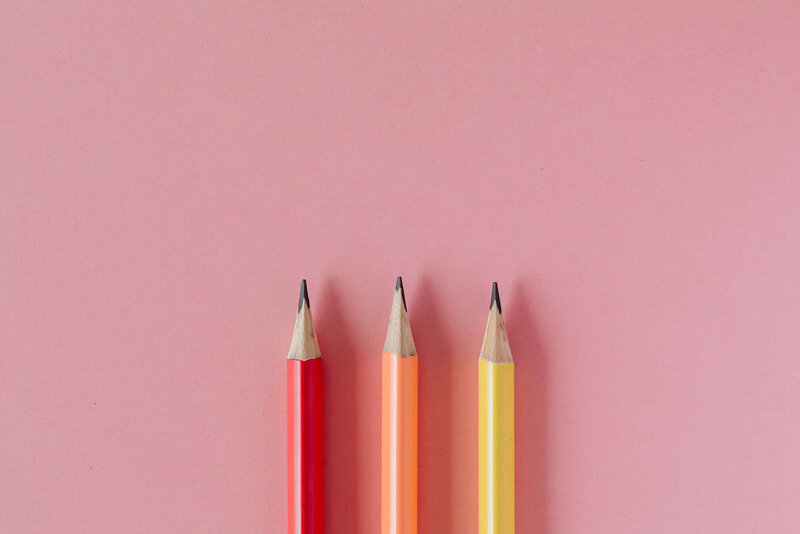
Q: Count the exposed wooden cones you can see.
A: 3